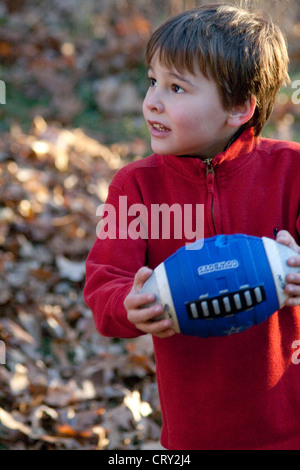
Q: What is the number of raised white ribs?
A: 7